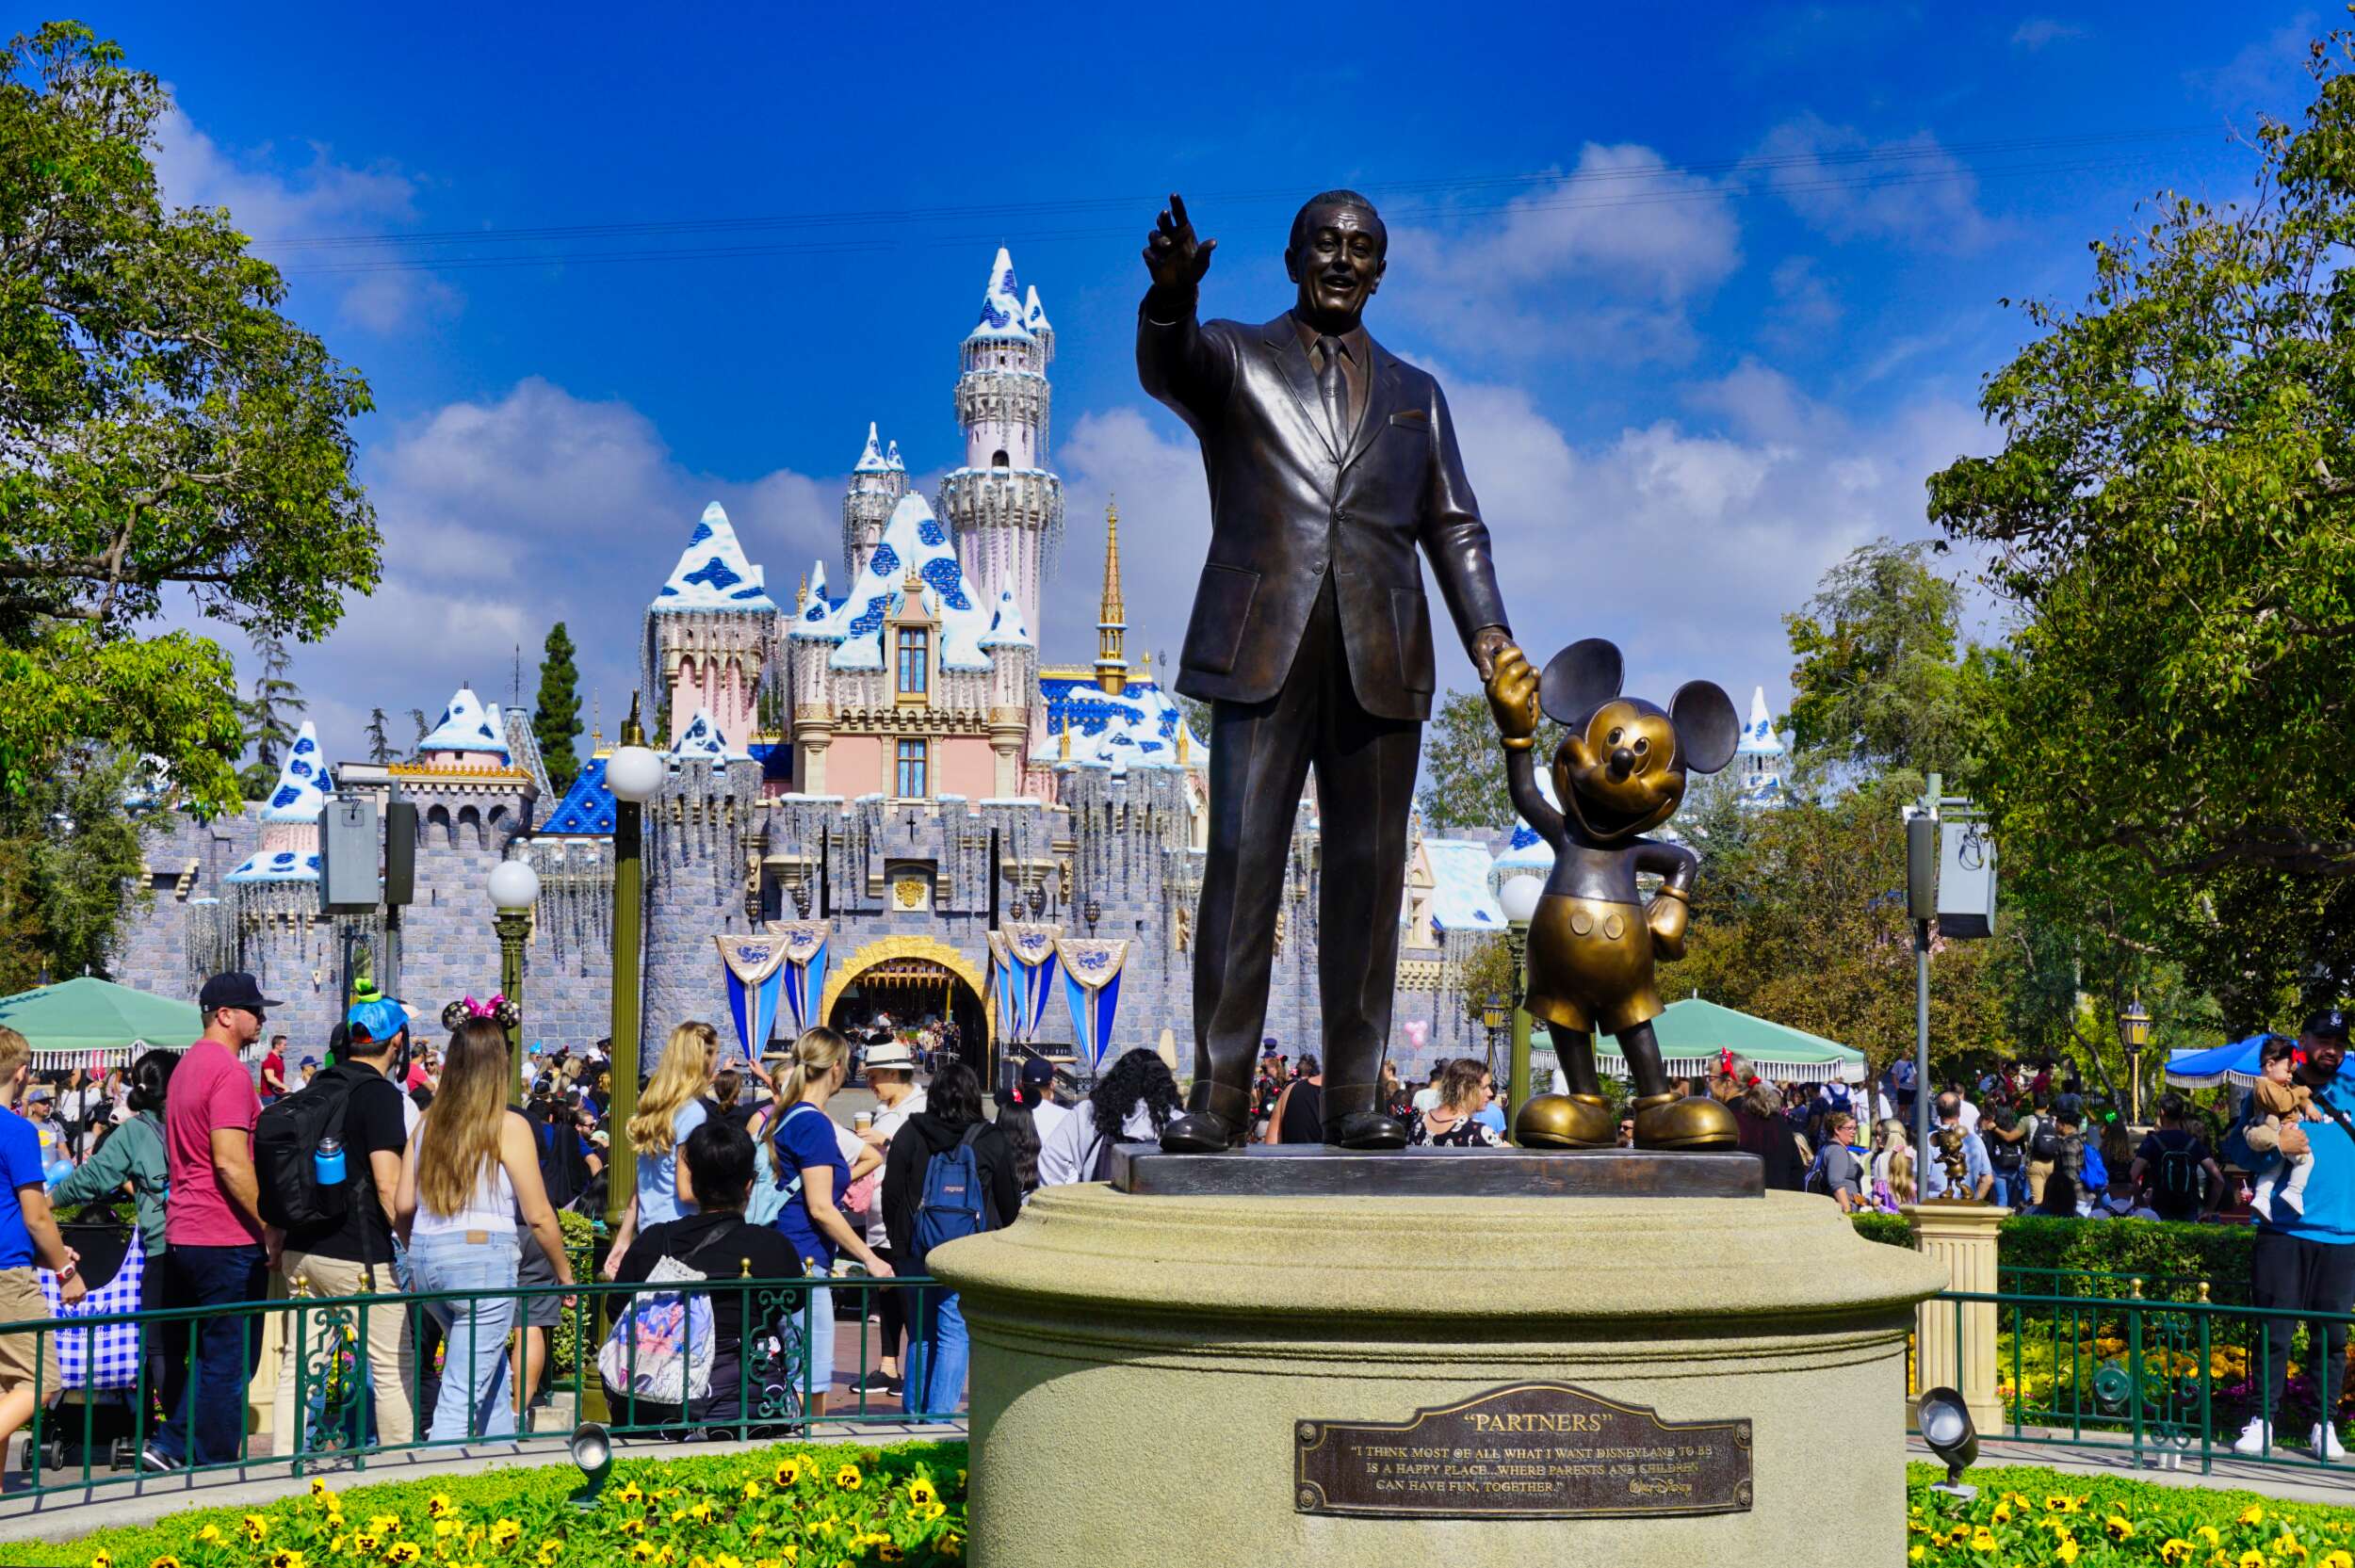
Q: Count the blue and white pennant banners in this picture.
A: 5